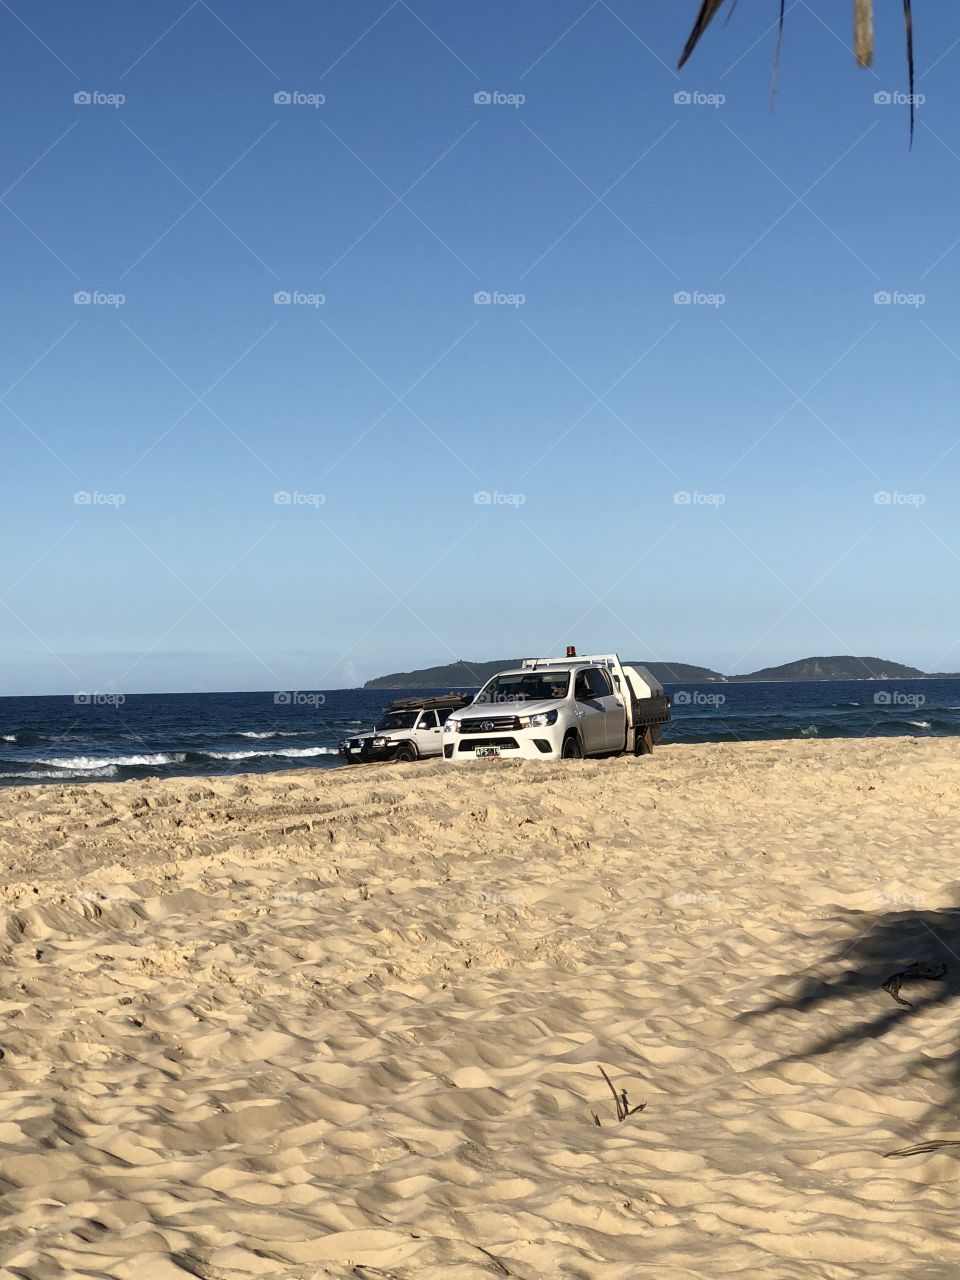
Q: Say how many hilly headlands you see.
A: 2